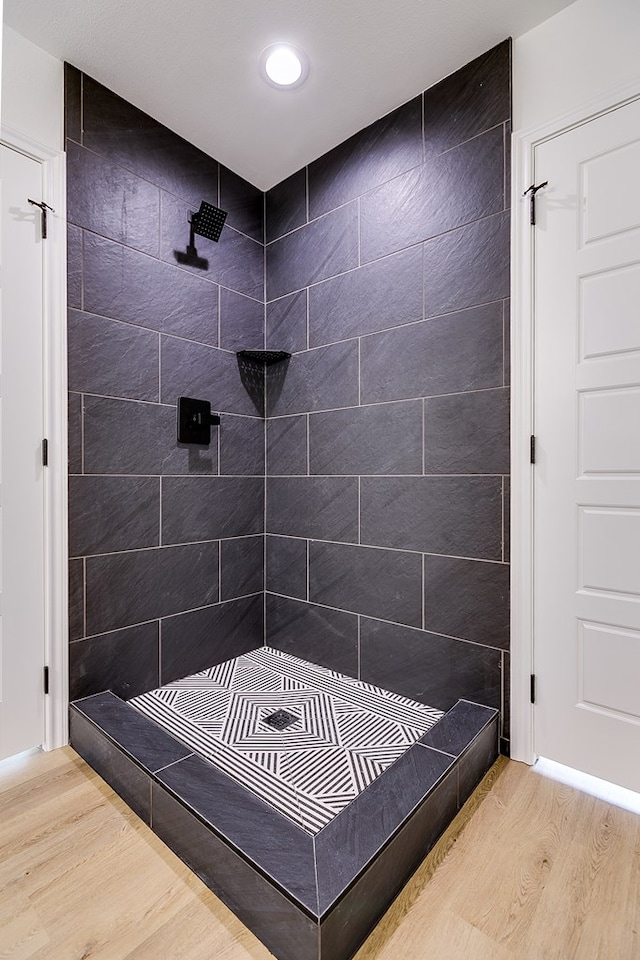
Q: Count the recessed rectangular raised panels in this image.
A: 5